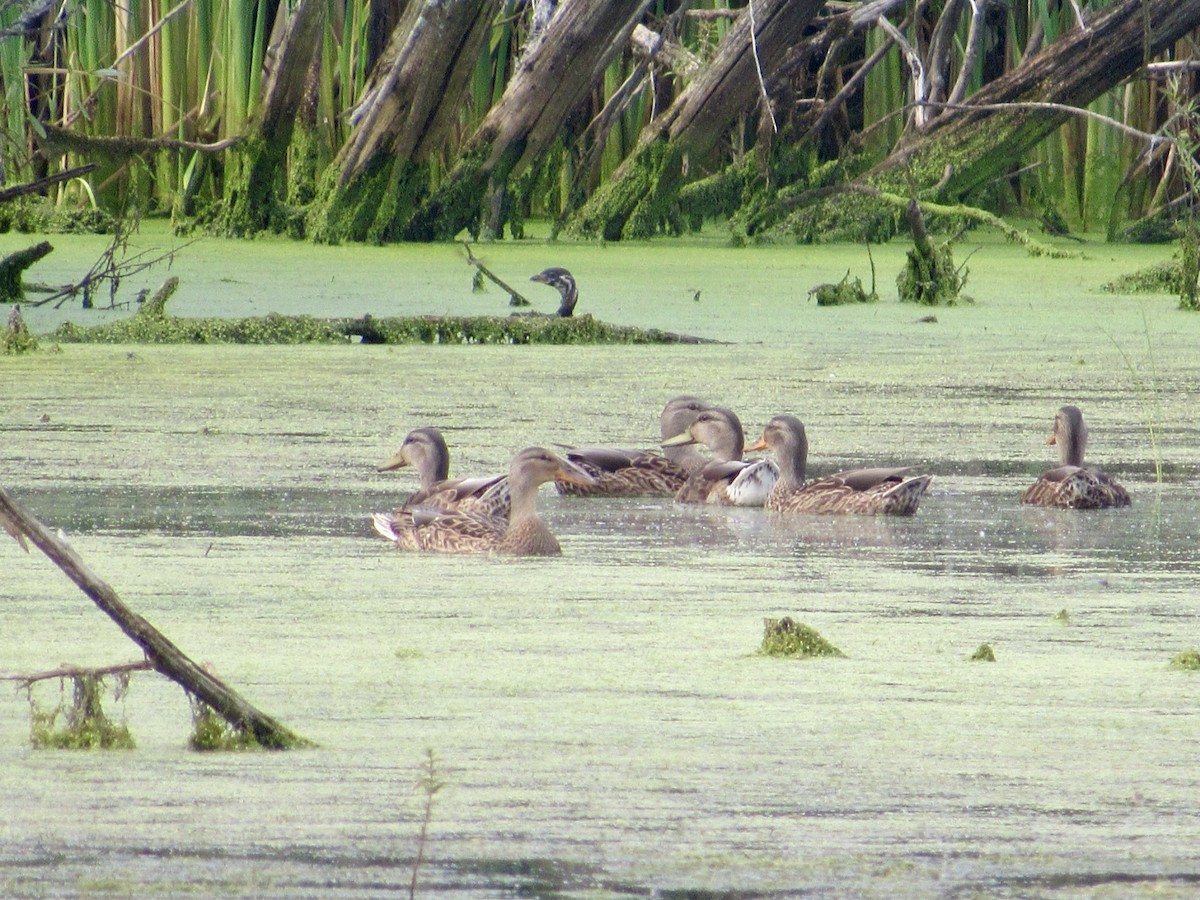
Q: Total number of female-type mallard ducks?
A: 6